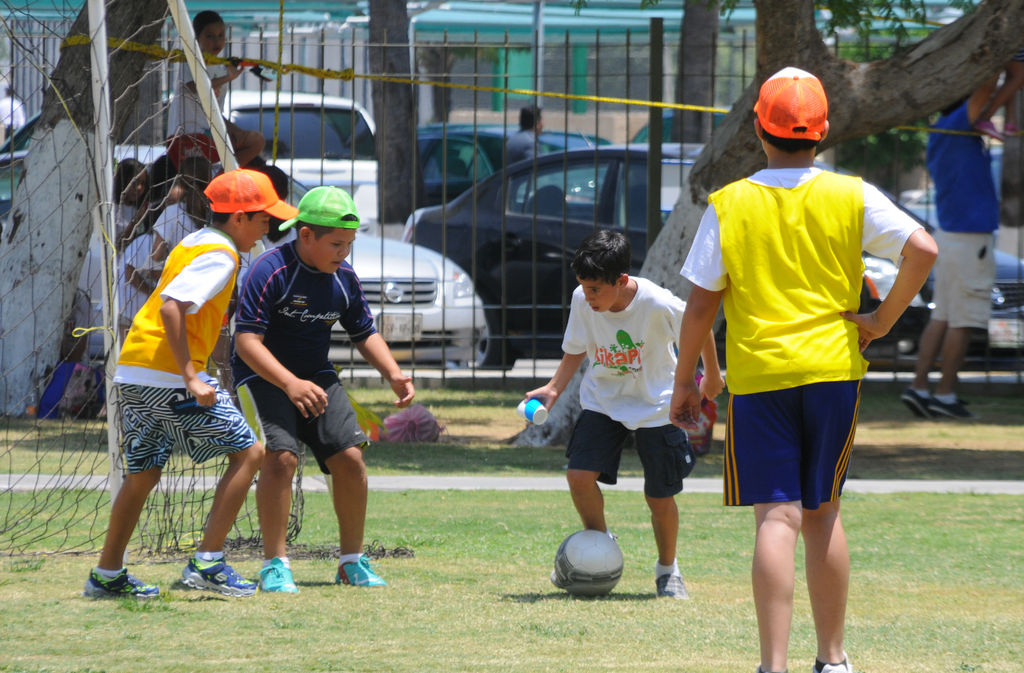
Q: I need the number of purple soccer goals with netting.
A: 0